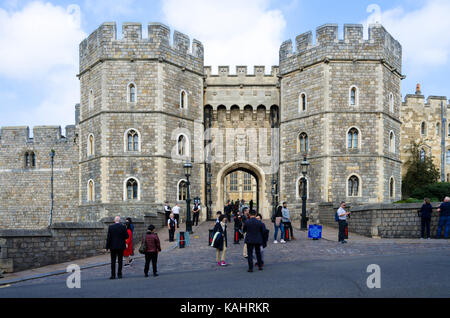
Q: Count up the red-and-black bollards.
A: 5